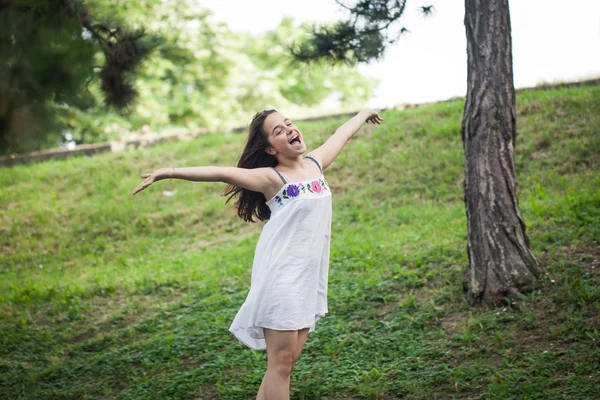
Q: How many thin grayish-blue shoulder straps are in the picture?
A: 2